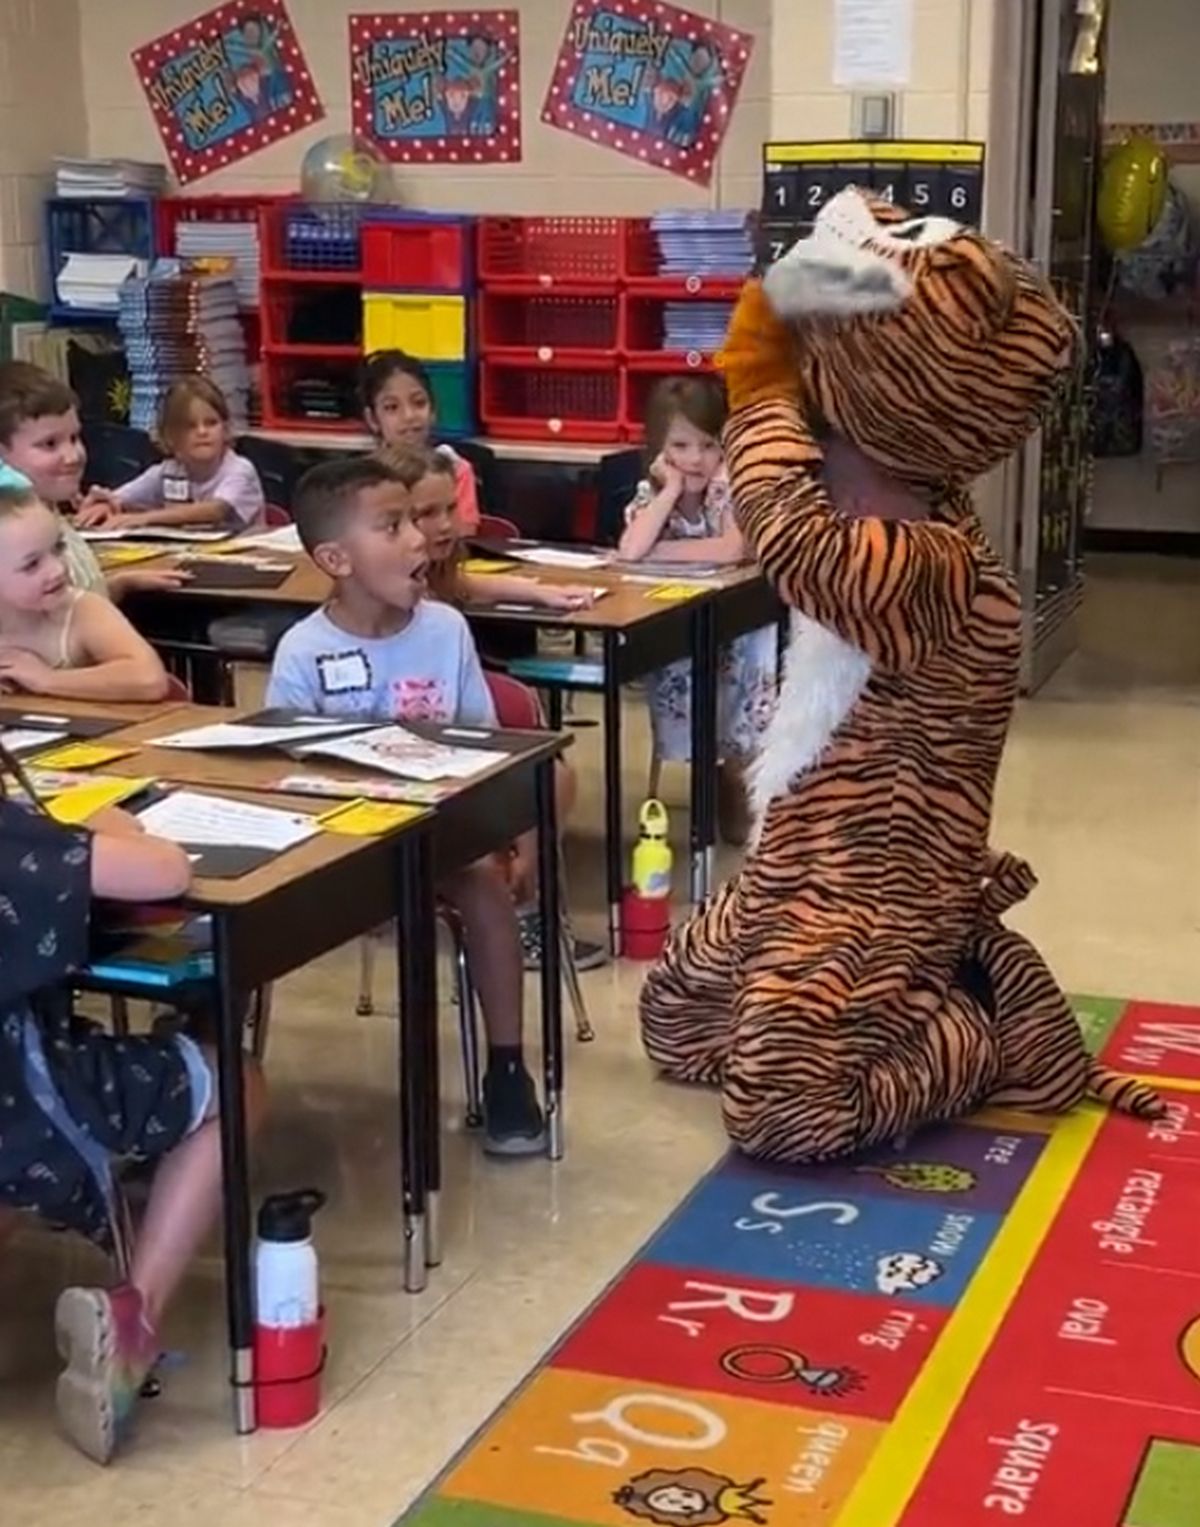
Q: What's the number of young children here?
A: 8